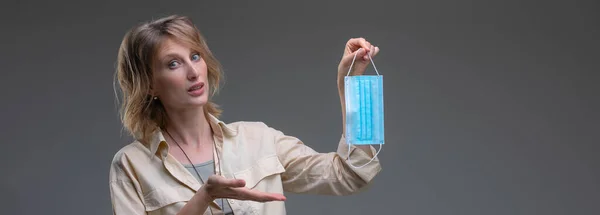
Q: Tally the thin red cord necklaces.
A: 0